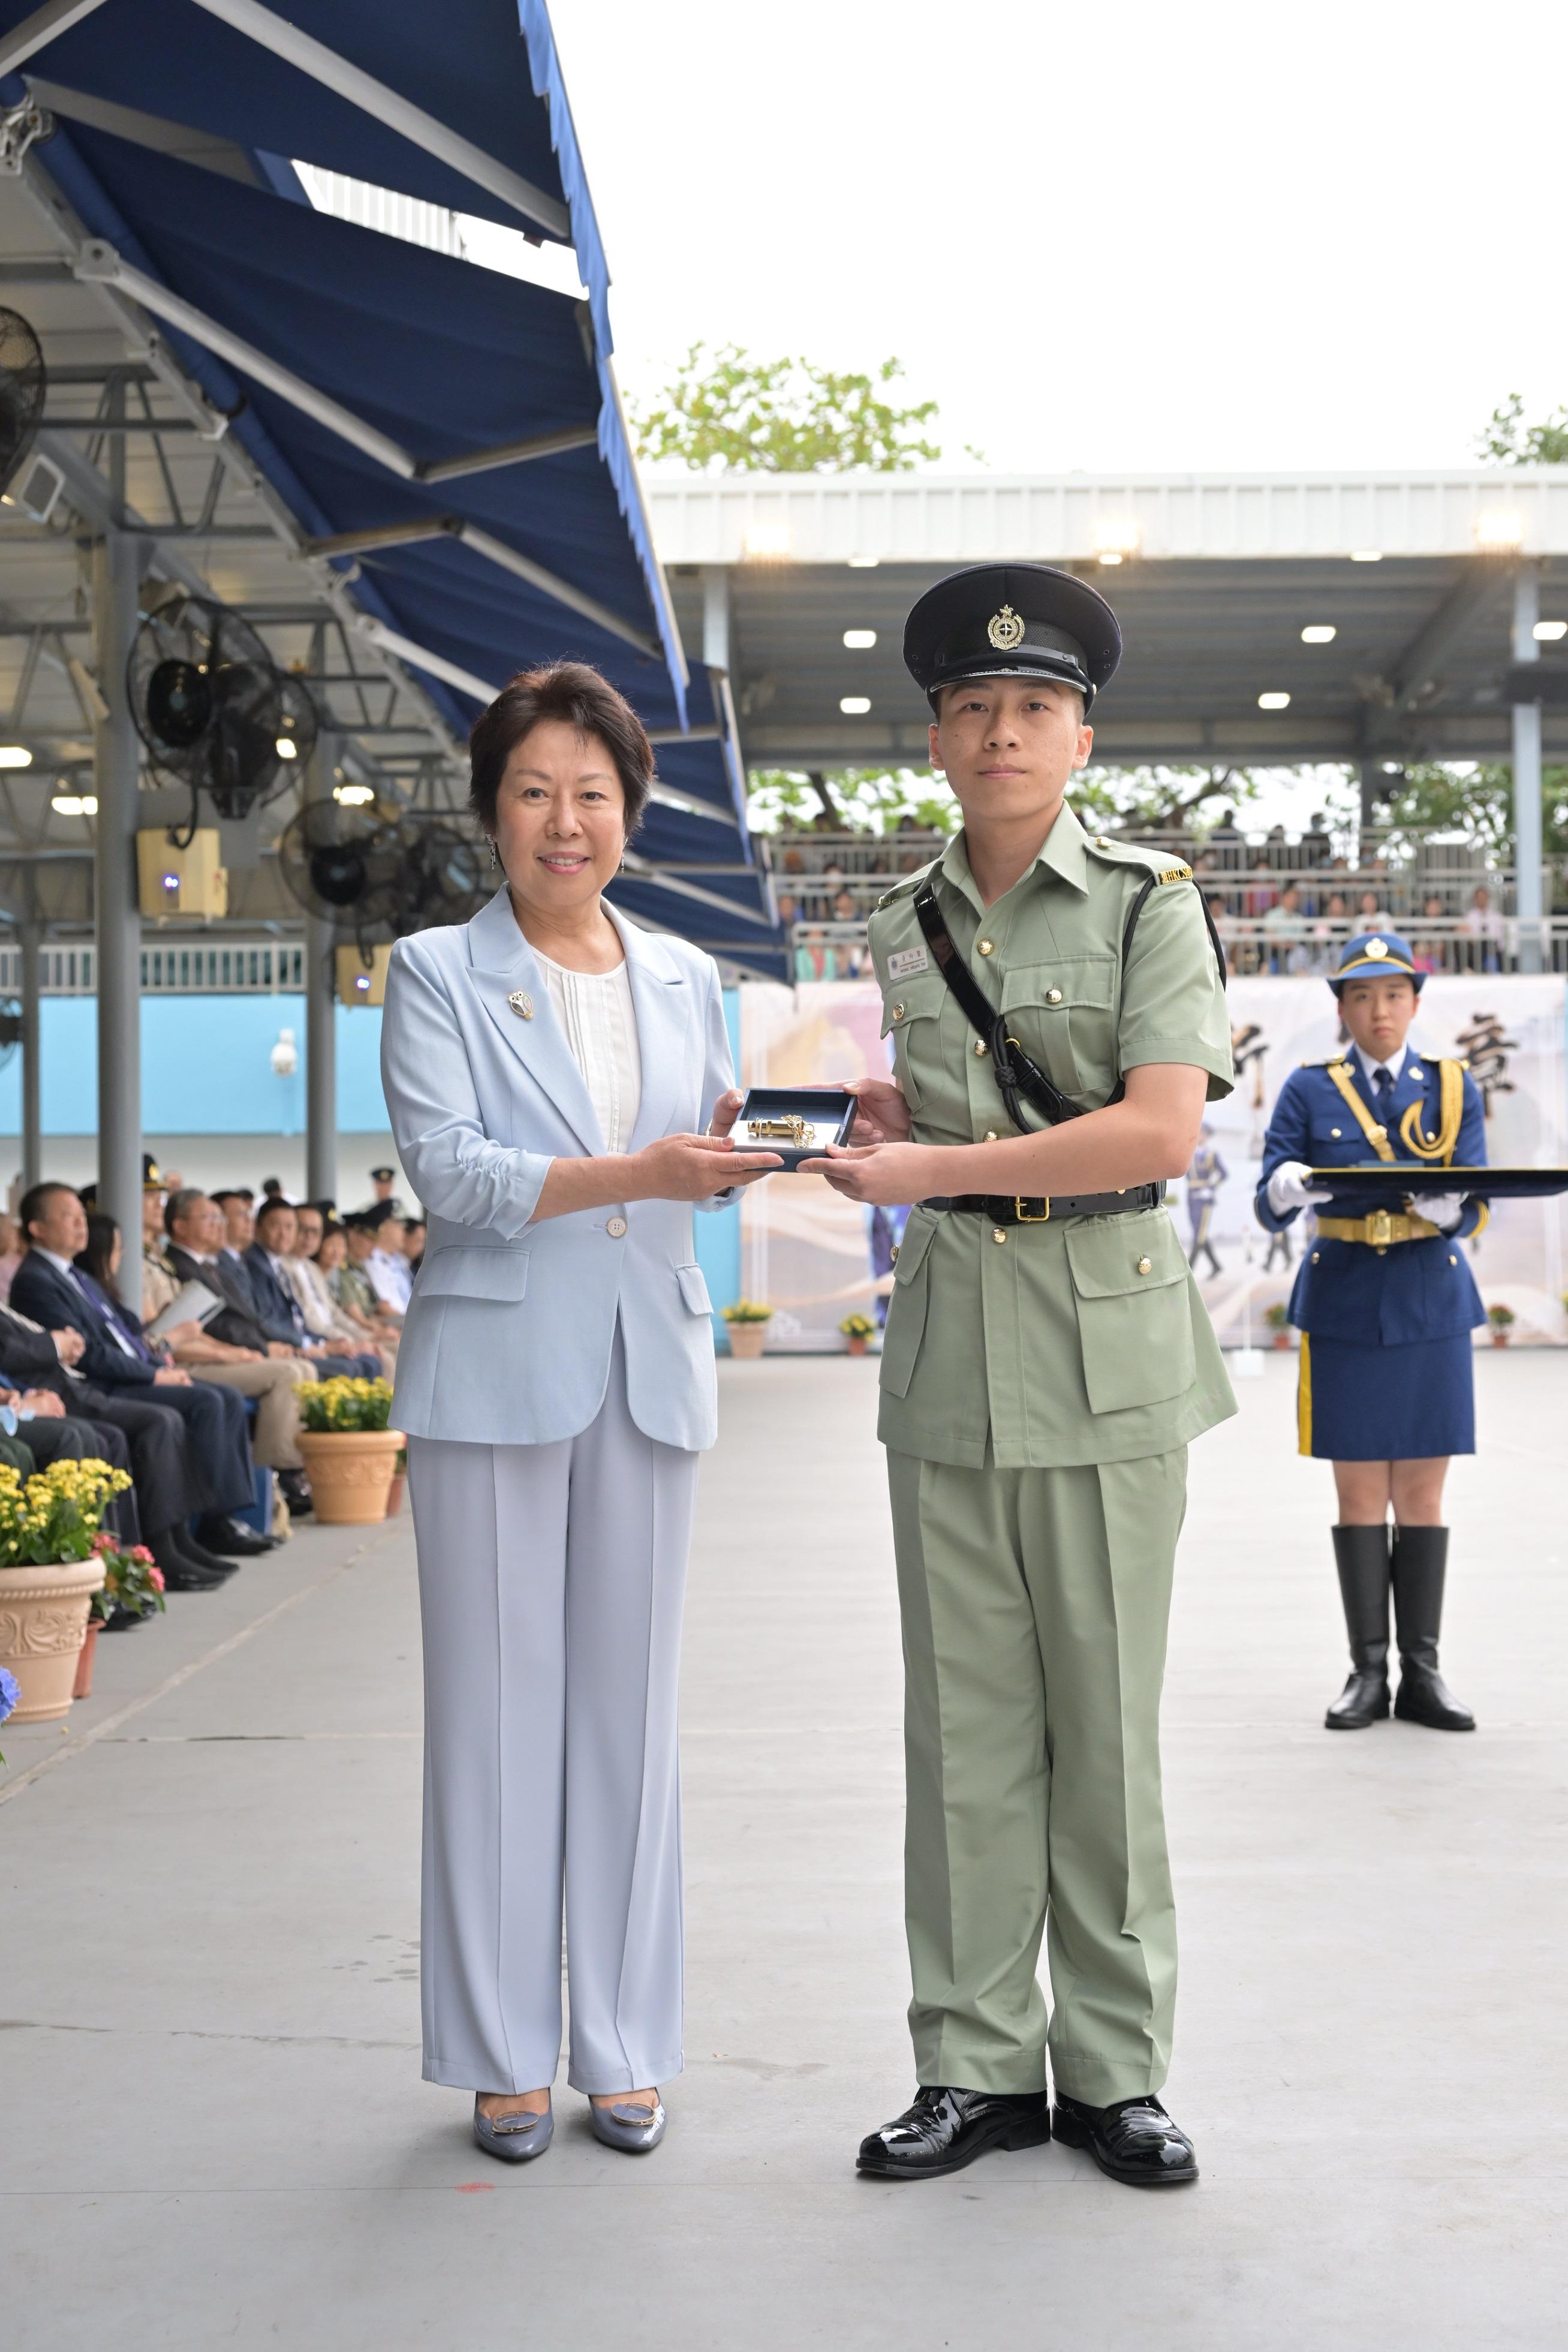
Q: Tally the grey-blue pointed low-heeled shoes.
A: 2